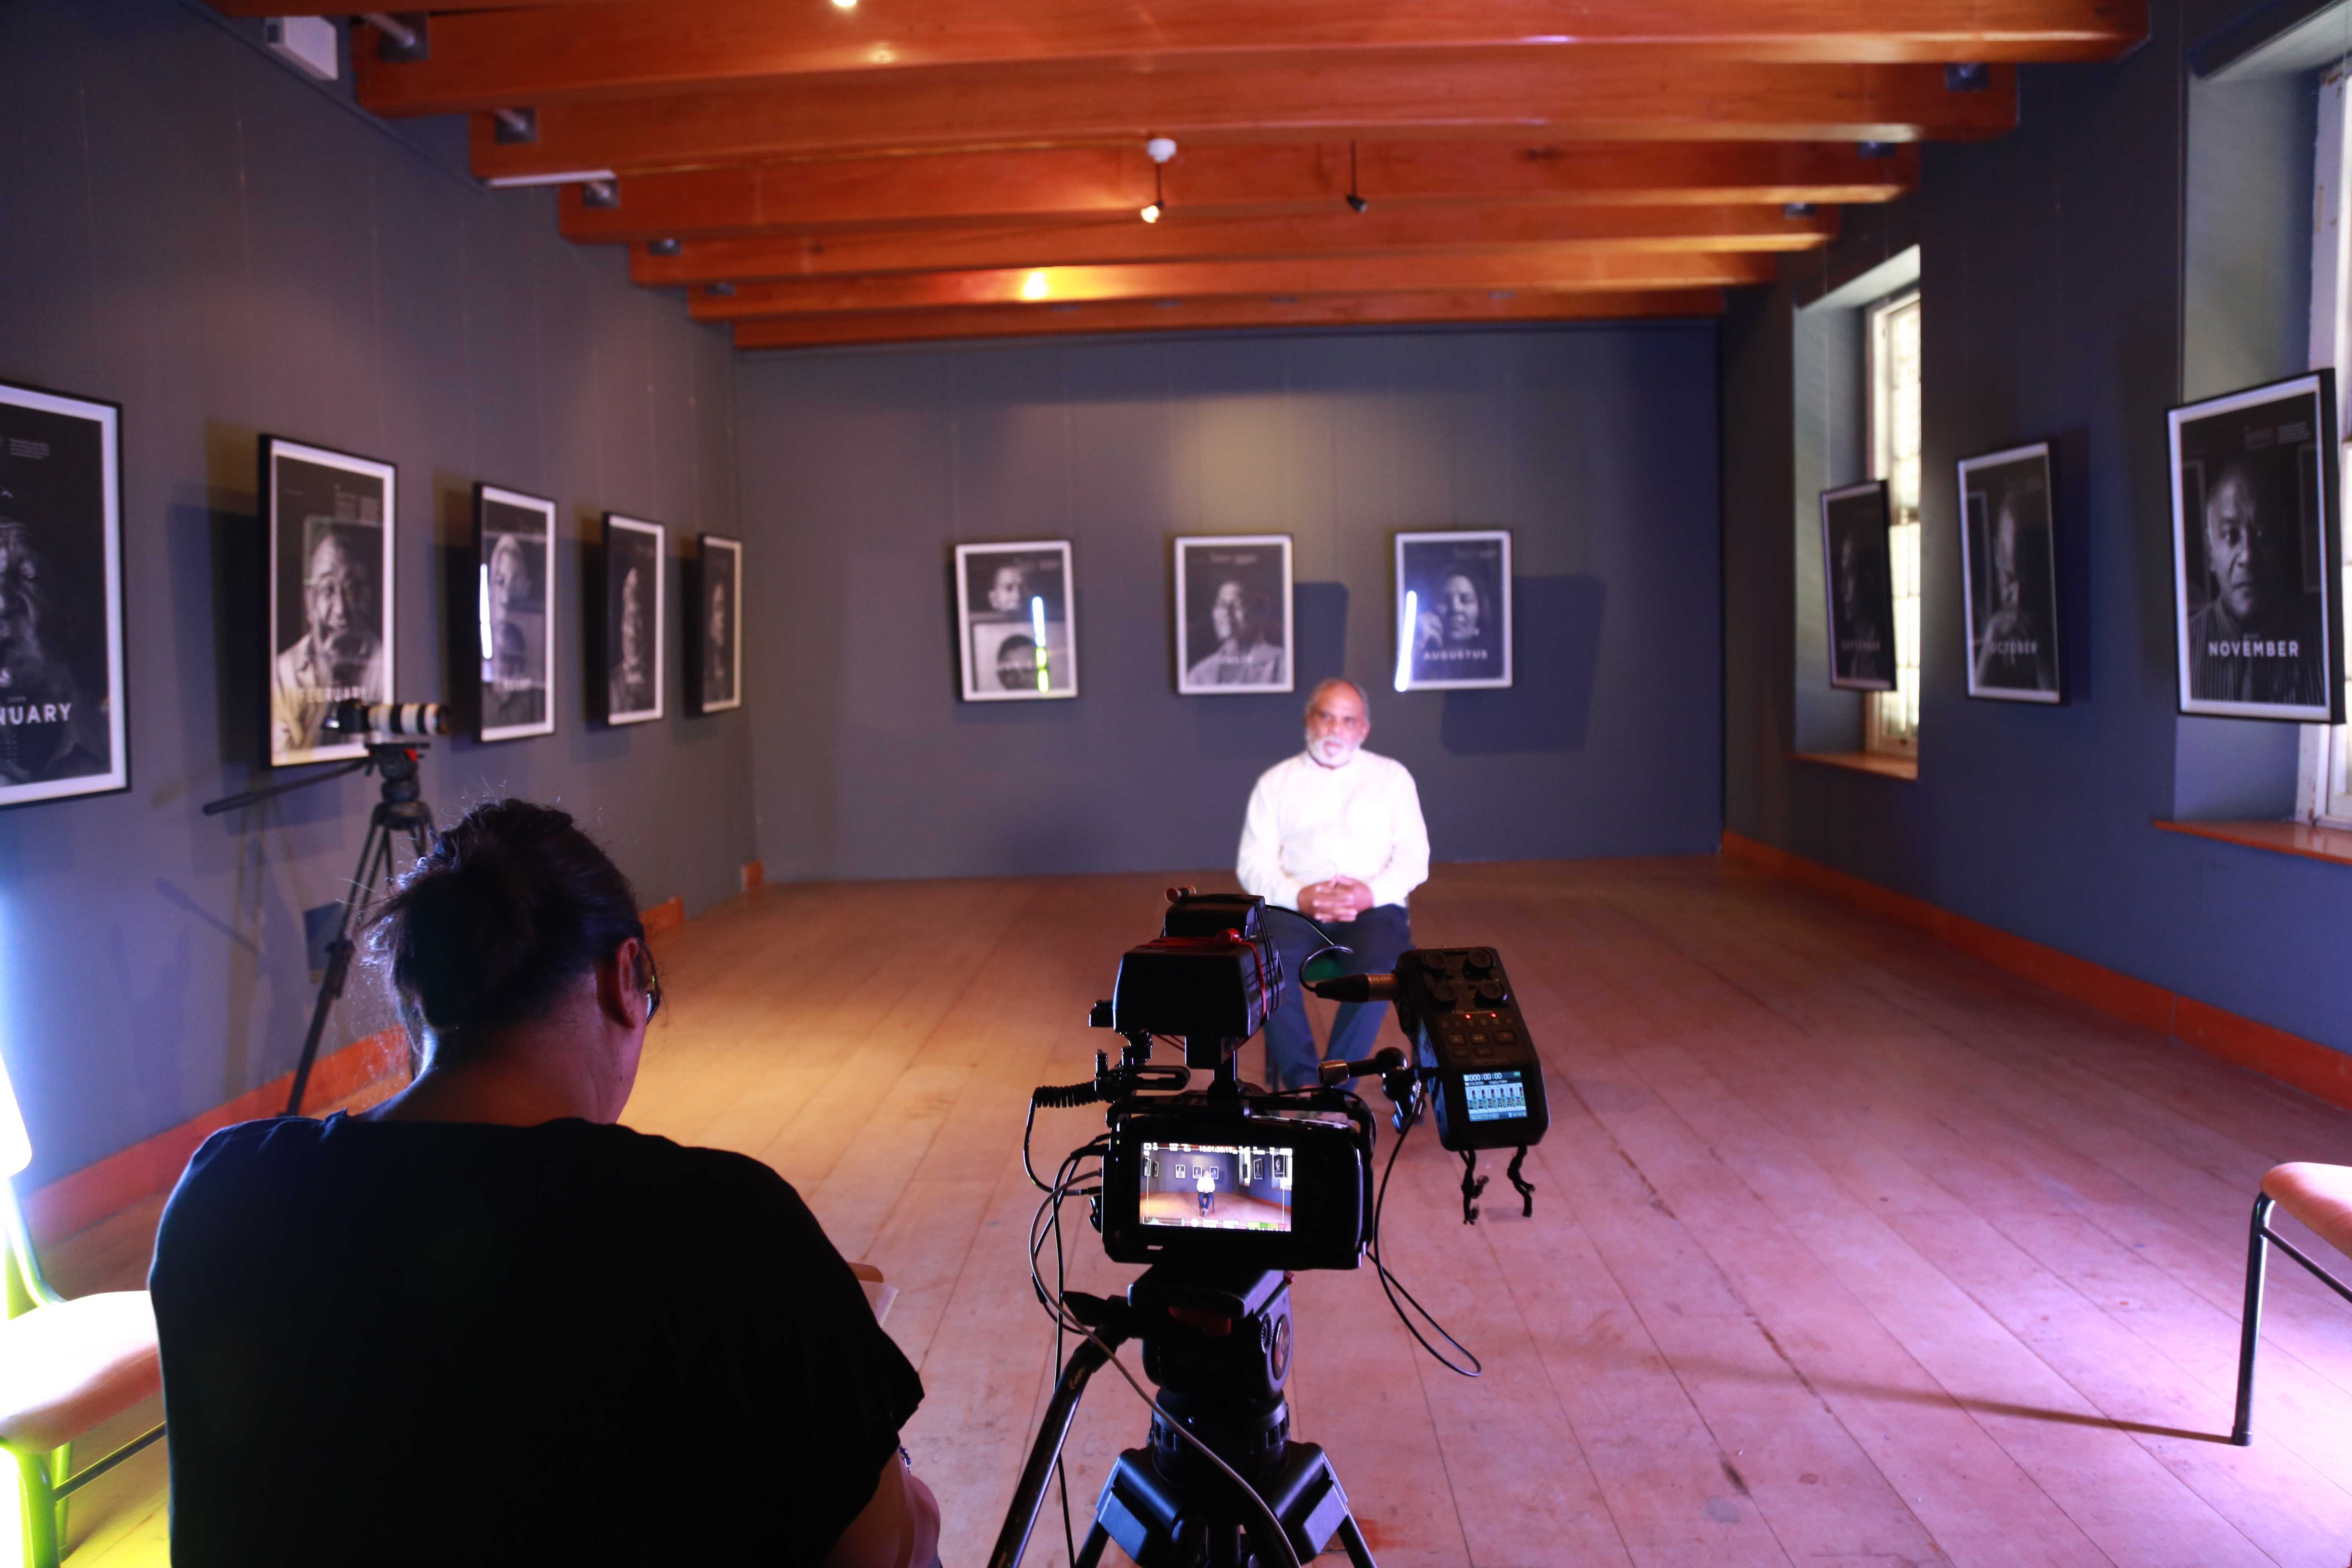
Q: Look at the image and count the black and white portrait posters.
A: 11